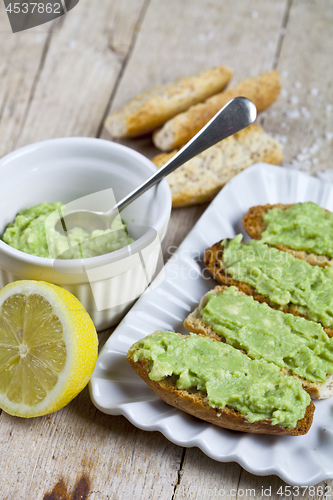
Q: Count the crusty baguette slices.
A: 7